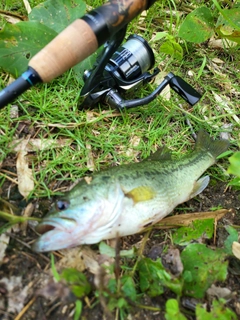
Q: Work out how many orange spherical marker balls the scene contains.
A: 0